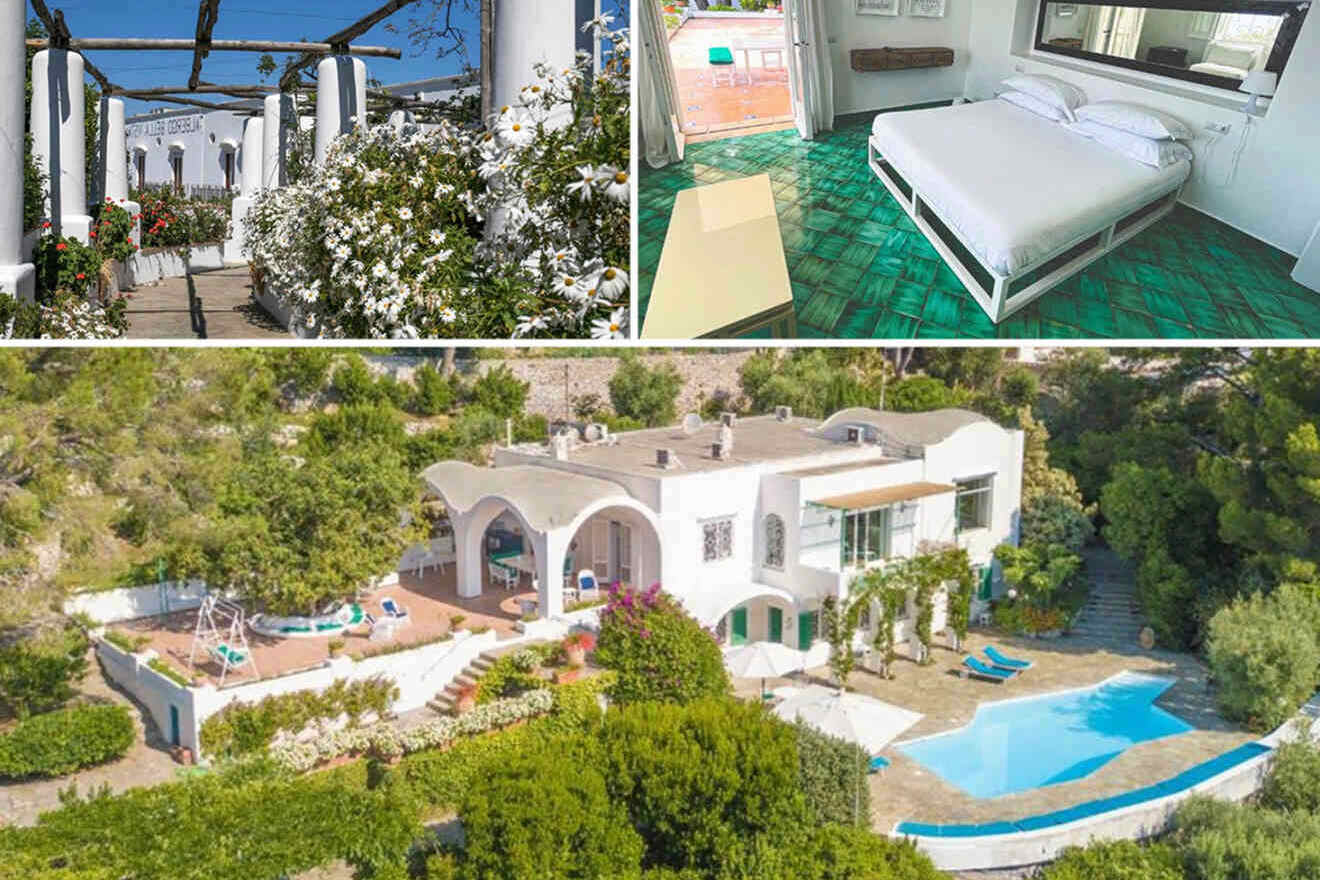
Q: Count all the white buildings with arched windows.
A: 2